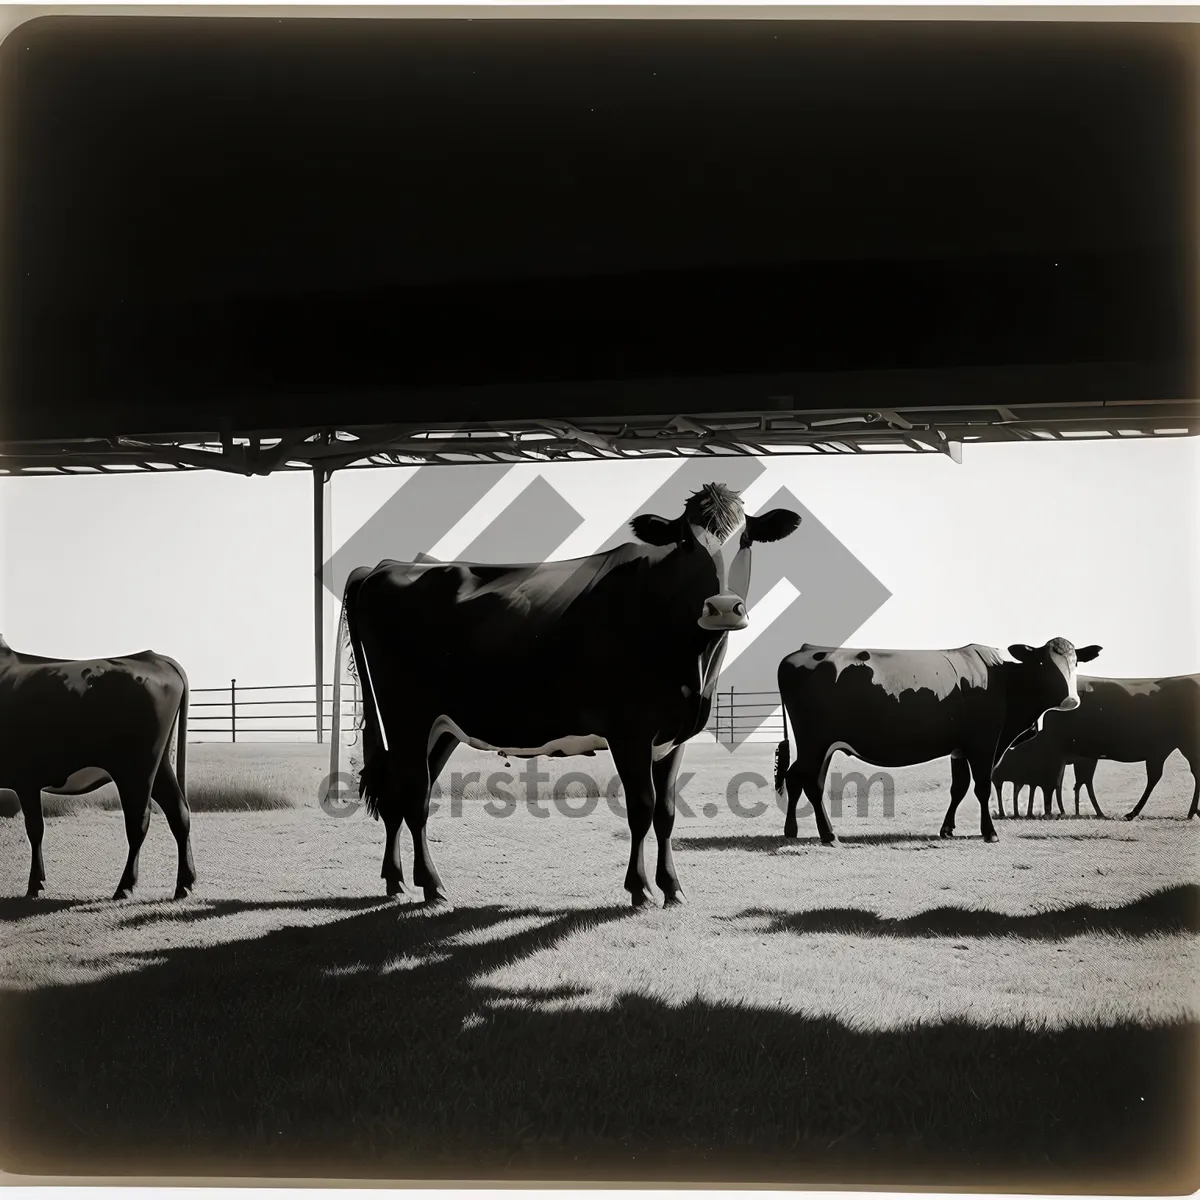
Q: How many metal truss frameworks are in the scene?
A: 1